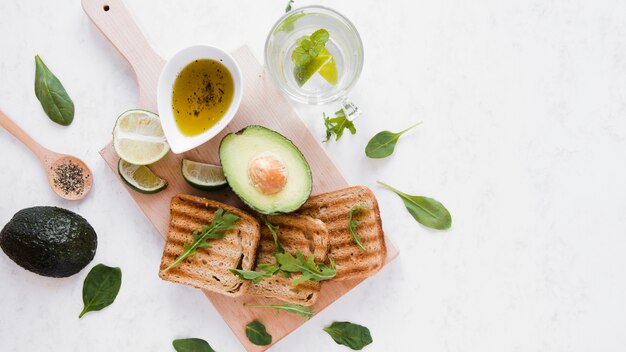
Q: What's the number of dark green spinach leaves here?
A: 7